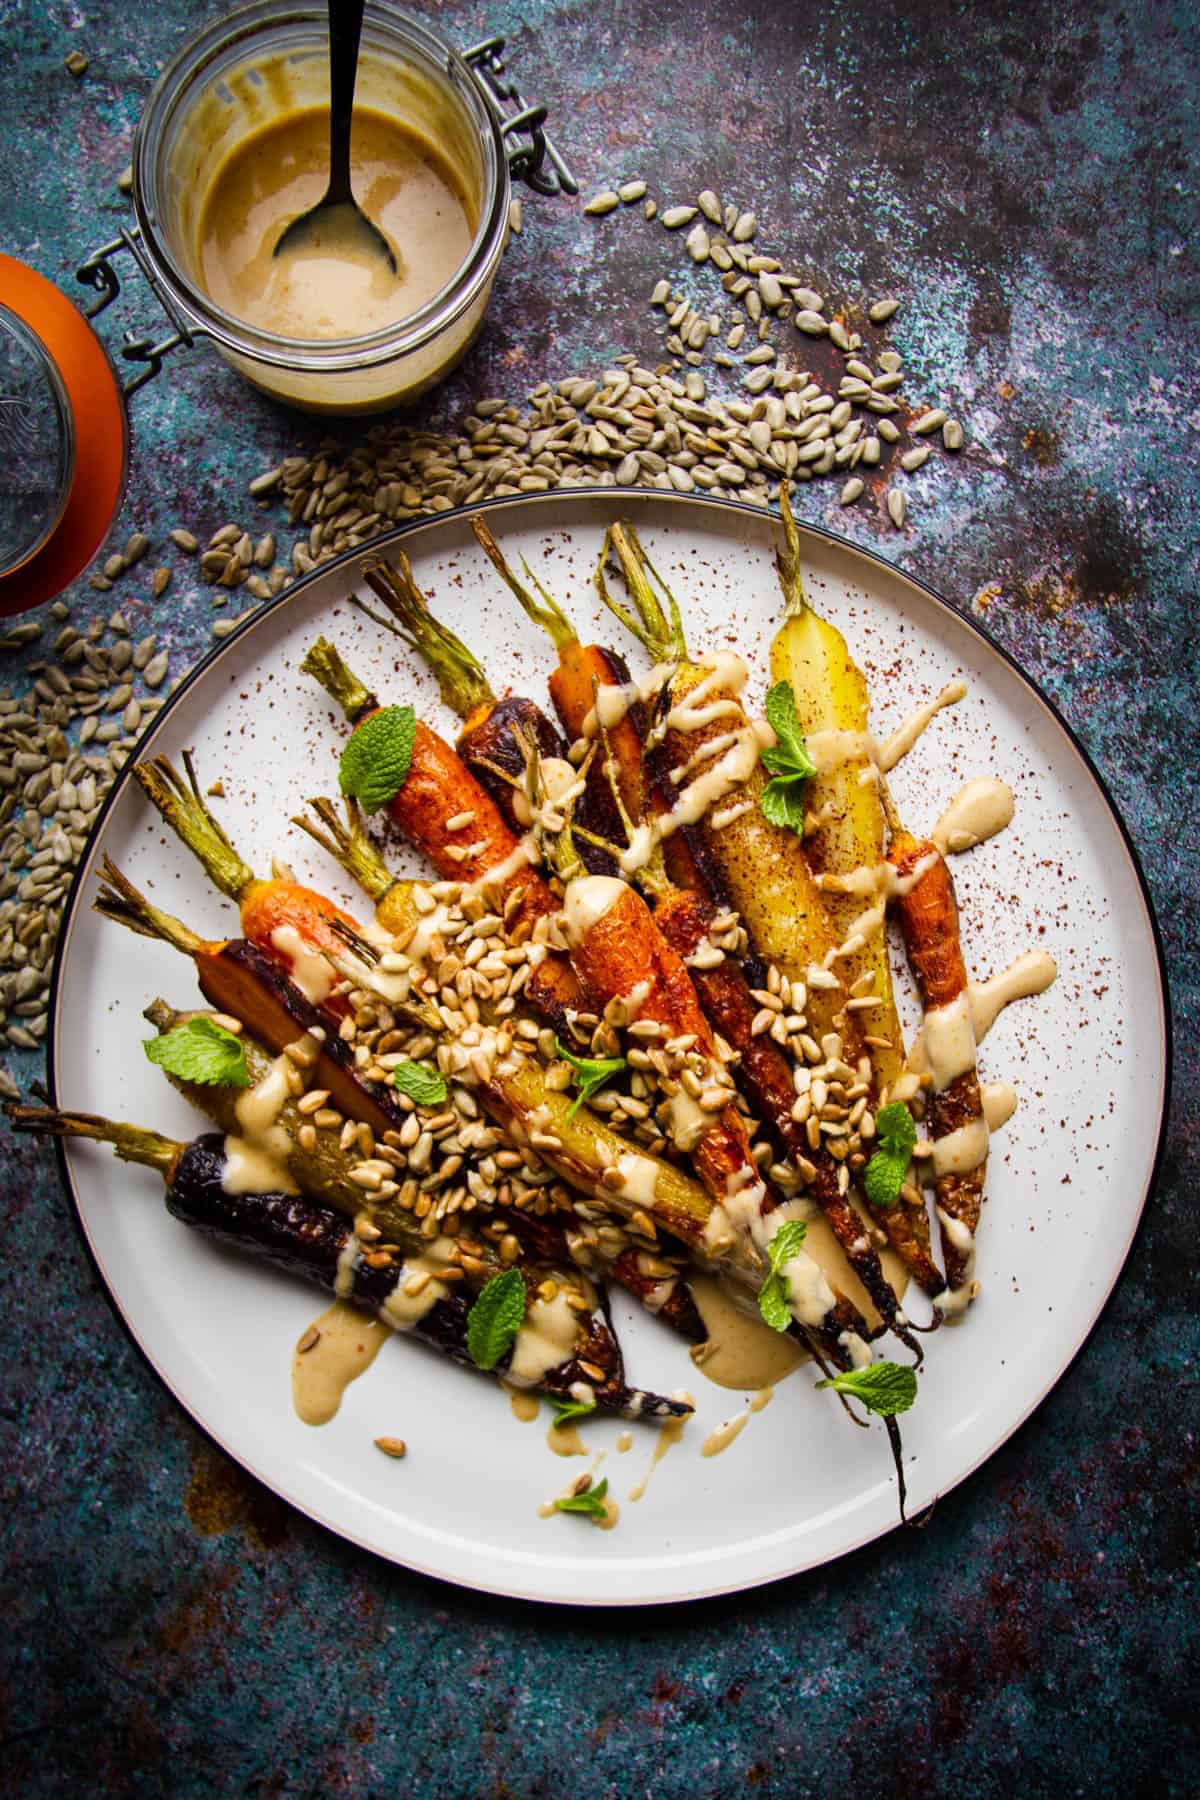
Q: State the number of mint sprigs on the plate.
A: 11